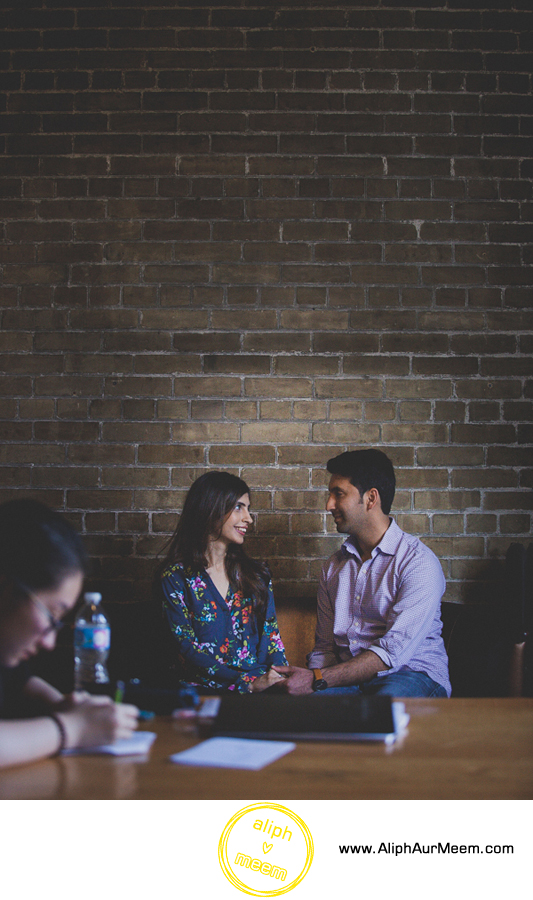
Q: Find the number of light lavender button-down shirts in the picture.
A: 1